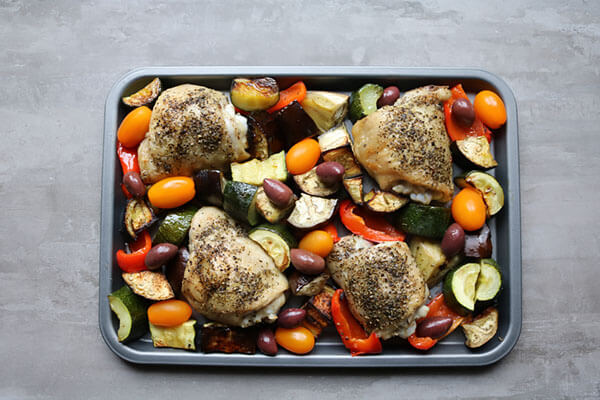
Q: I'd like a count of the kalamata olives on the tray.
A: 11